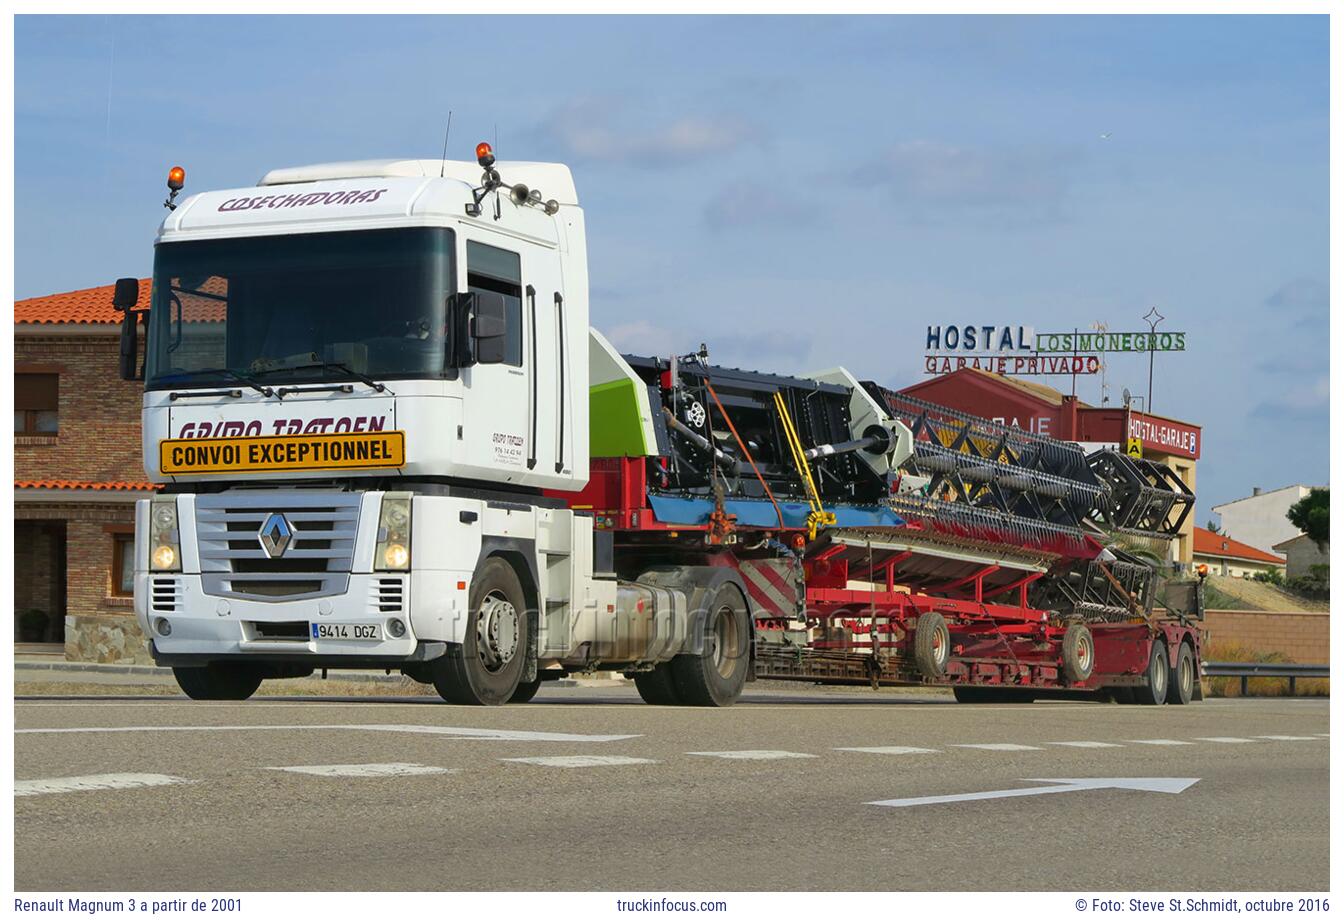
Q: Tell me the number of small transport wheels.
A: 2